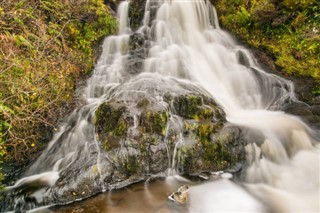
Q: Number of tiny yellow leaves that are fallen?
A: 2